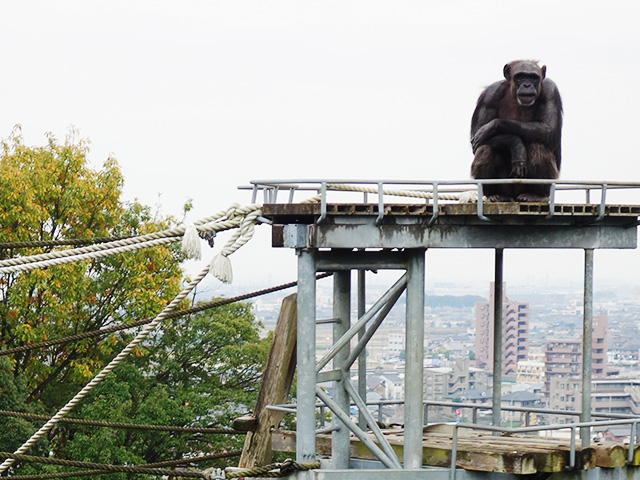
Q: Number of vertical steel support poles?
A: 6